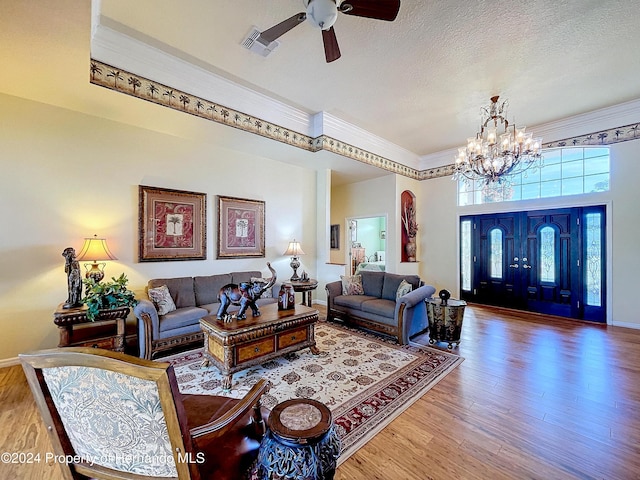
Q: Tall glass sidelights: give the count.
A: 2